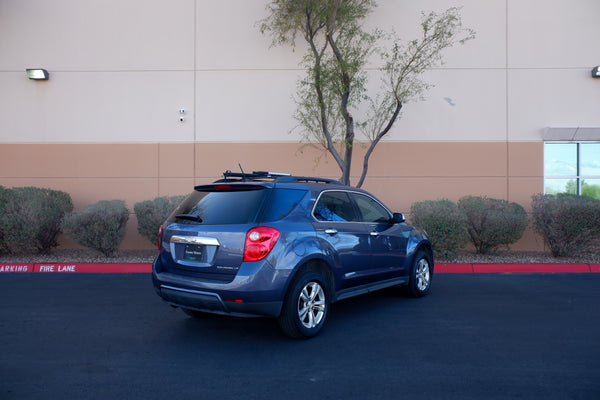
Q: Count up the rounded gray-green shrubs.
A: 6